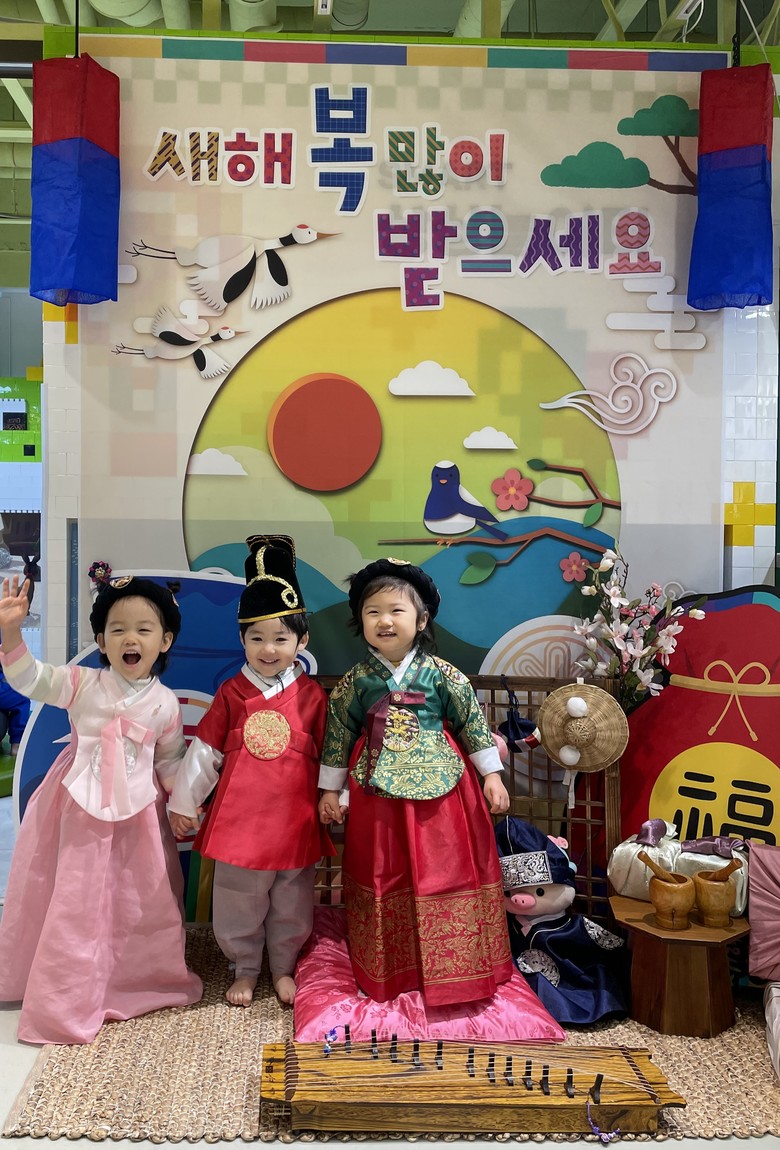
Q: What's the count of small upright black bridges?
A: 12